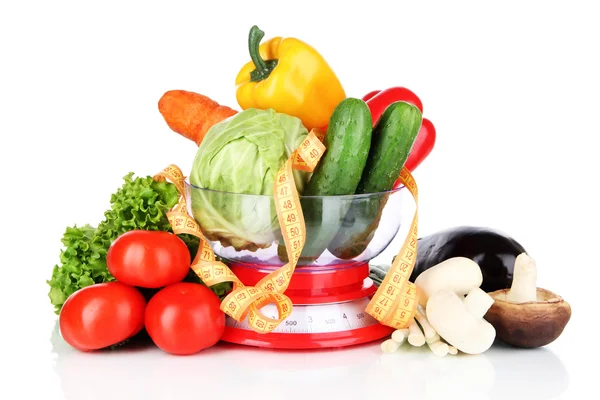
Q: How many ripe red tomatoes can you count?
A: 3